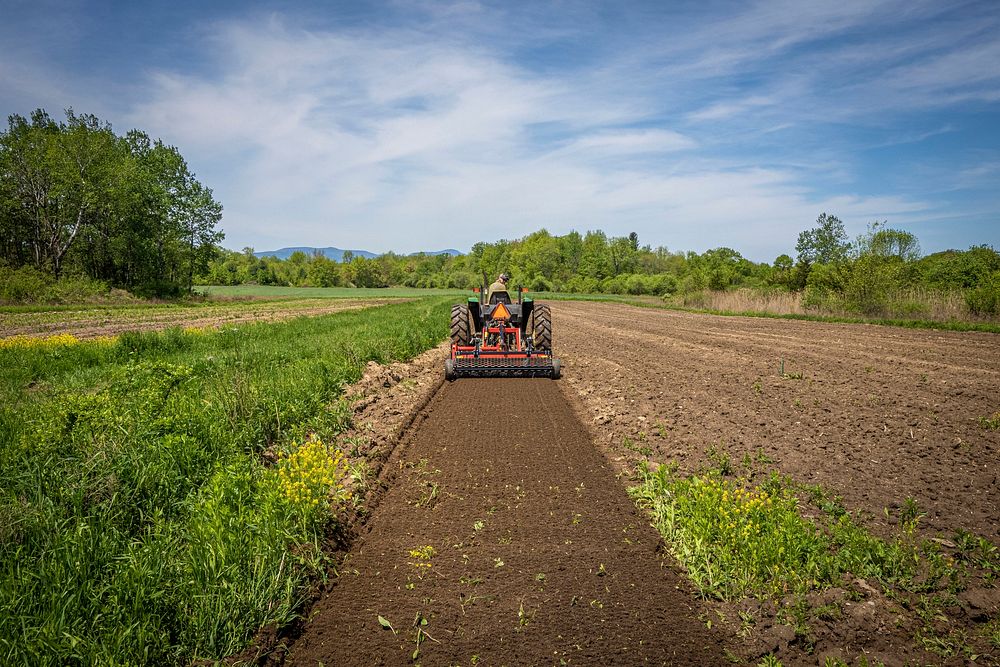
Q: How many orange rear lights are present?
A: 2